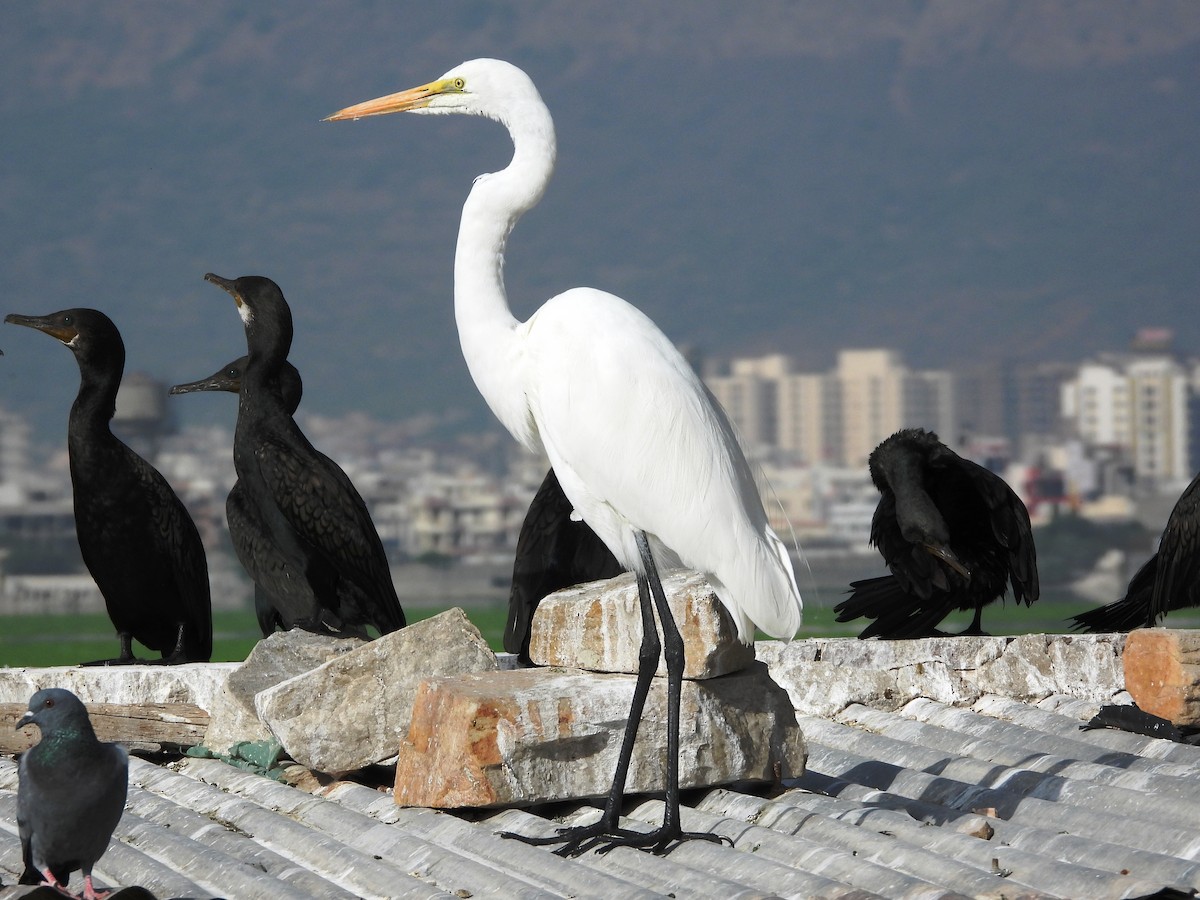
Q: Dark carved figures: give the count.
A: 0